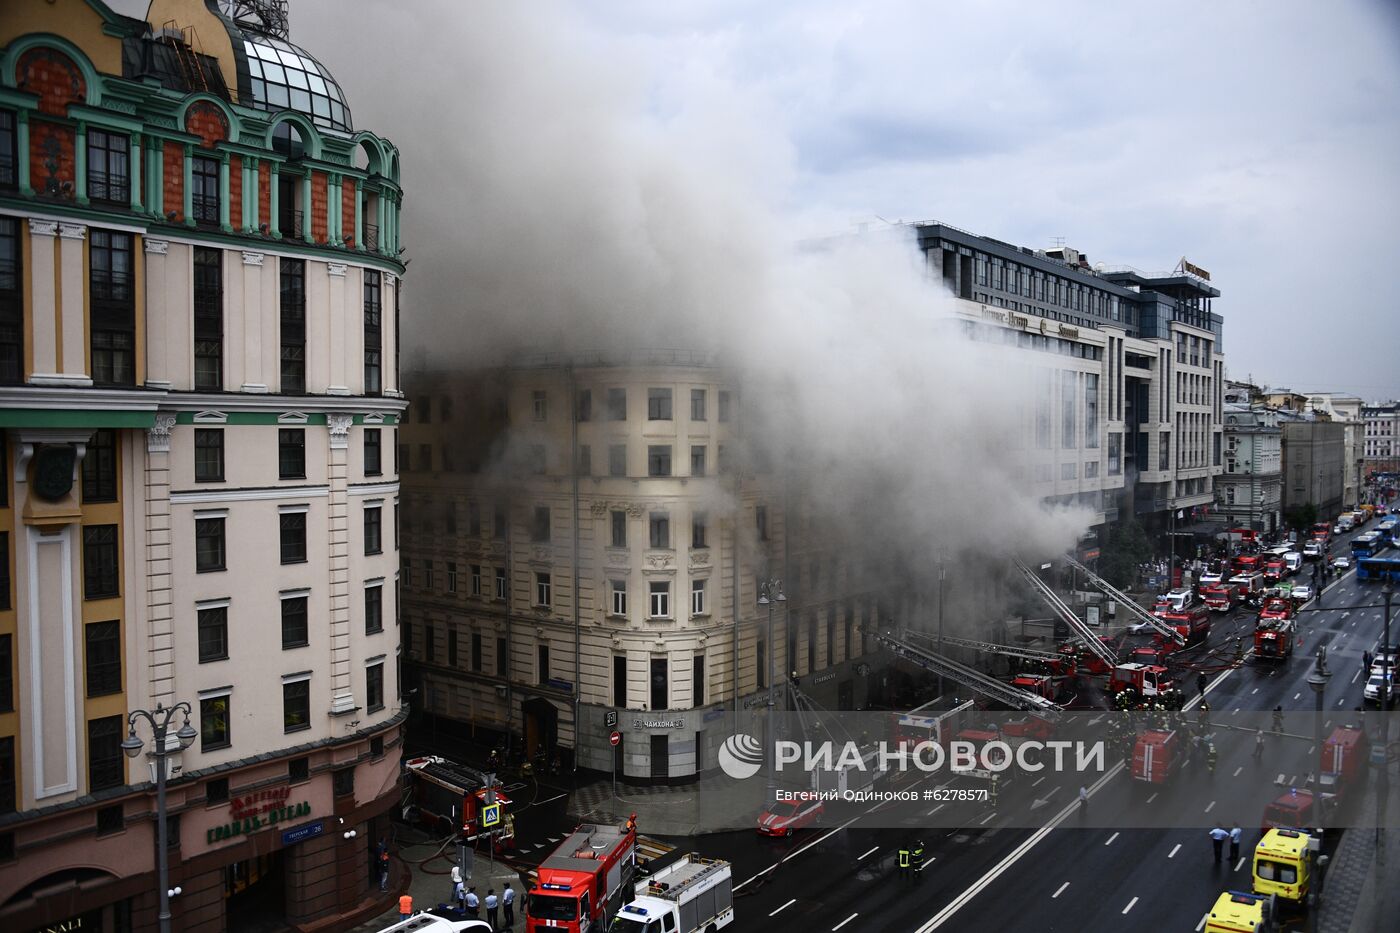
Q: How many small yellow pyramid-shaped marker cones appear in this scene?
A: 0